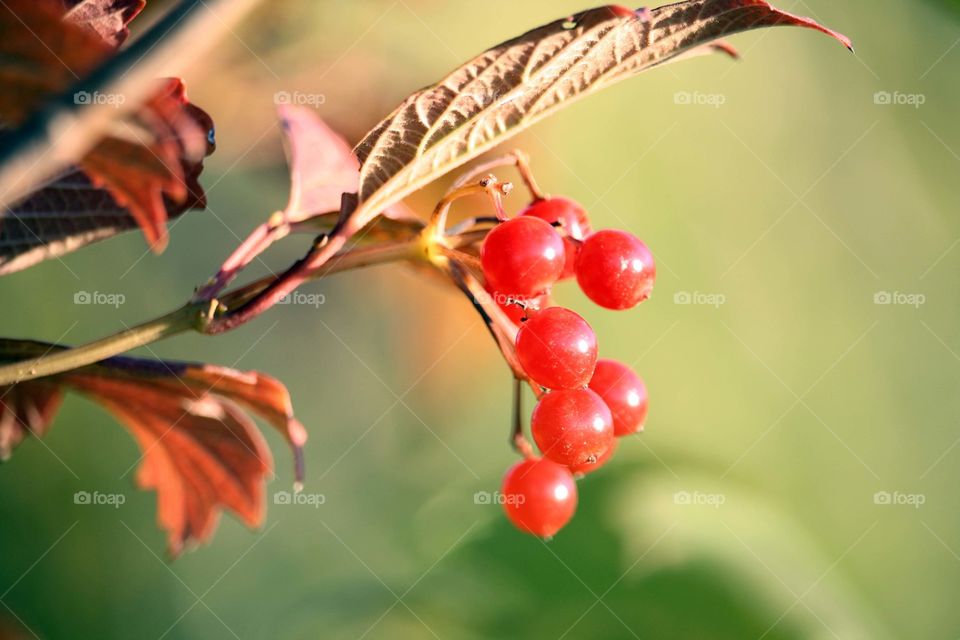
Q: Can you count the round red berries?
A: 9